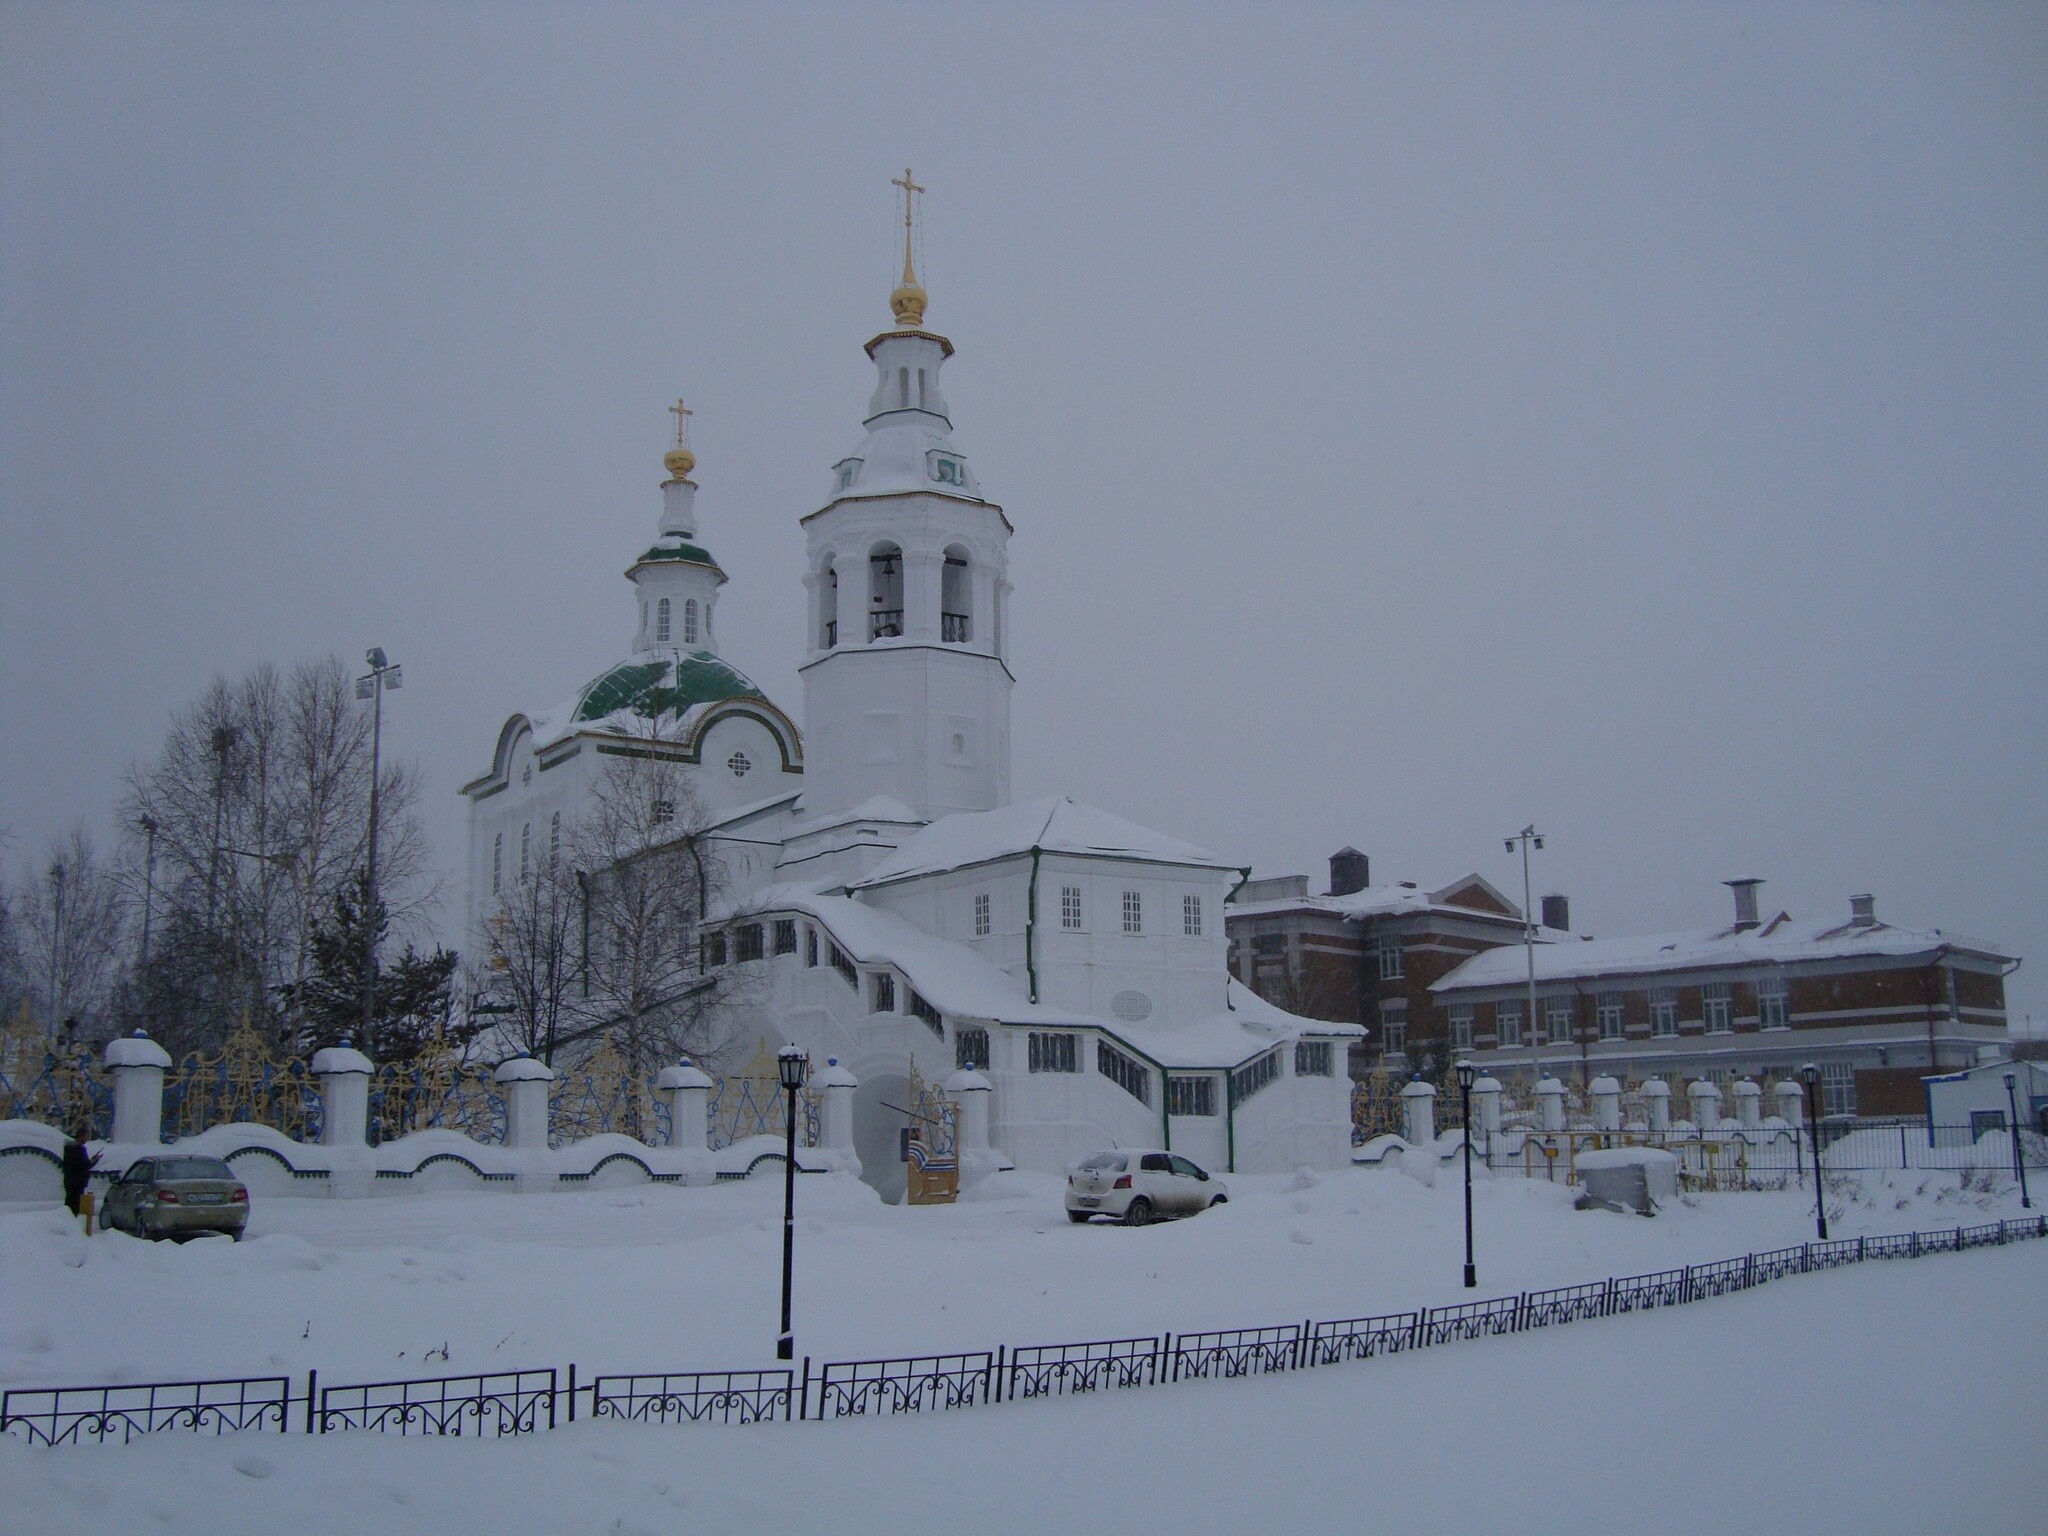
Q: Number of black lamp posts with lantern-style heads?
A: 4